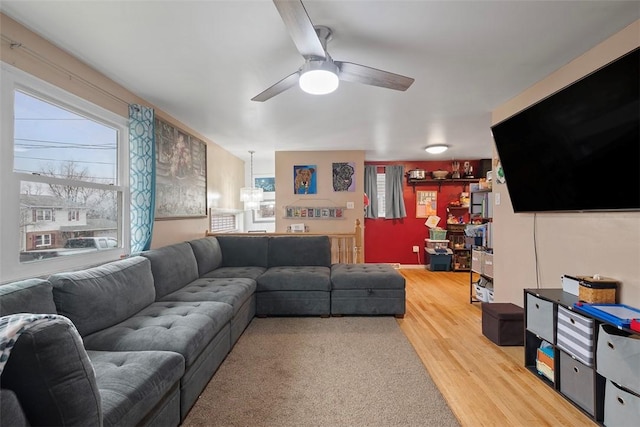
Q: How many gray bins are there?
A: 4